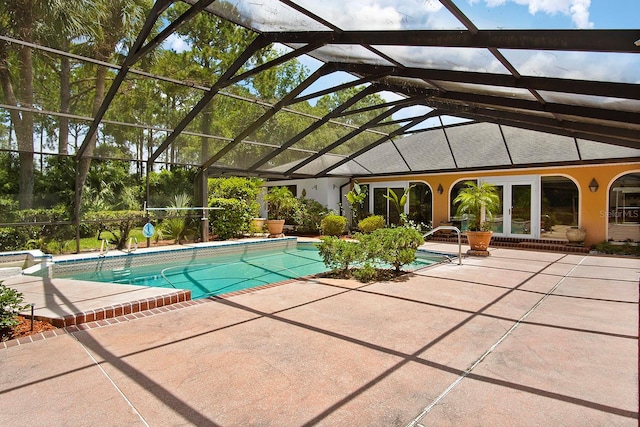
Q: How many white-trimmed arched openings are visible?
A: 3